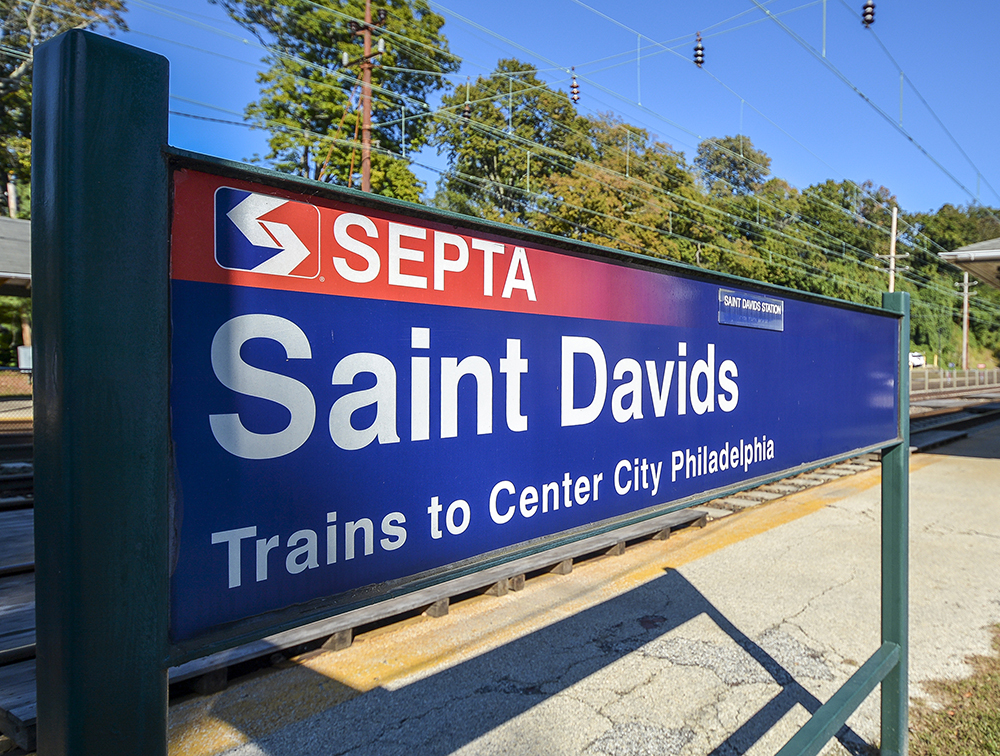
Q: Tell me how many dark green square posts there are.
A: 2